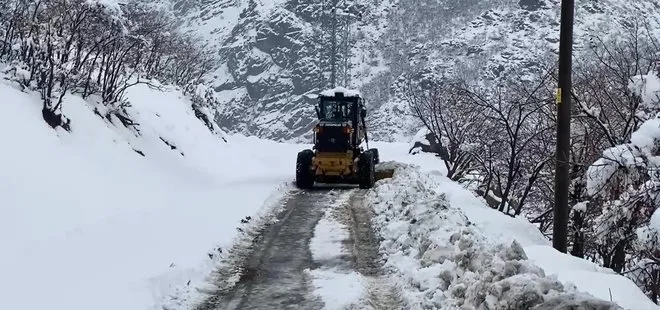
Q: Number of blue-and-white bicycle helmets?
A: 0